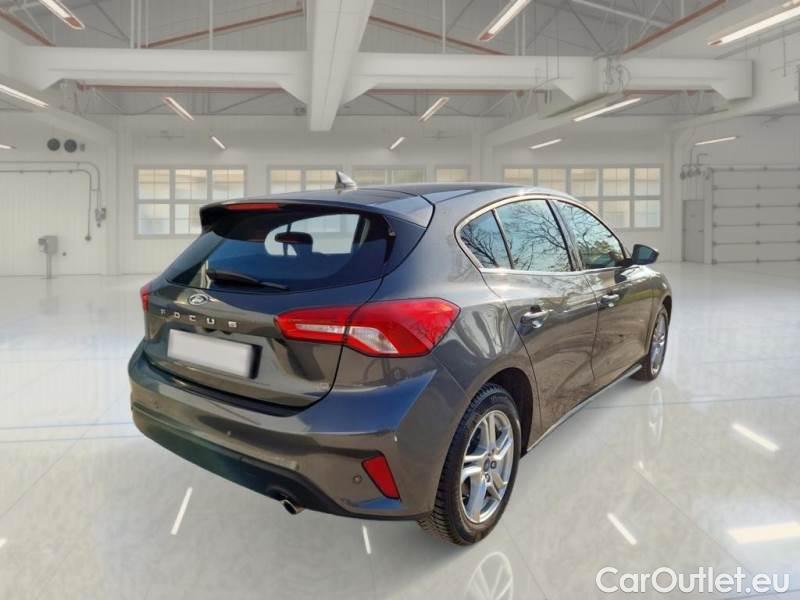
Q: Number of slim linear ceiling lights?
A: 12